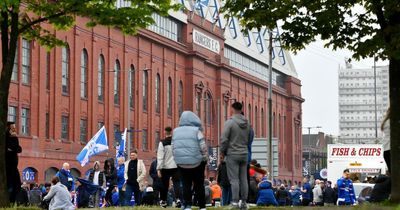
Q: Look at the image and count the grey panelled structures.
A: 1